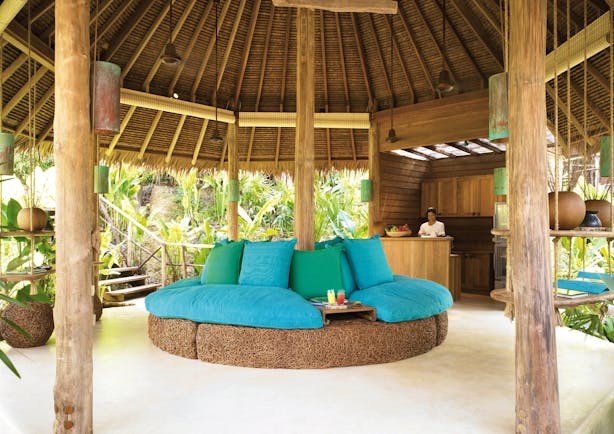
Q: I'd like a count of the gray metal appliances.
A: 1